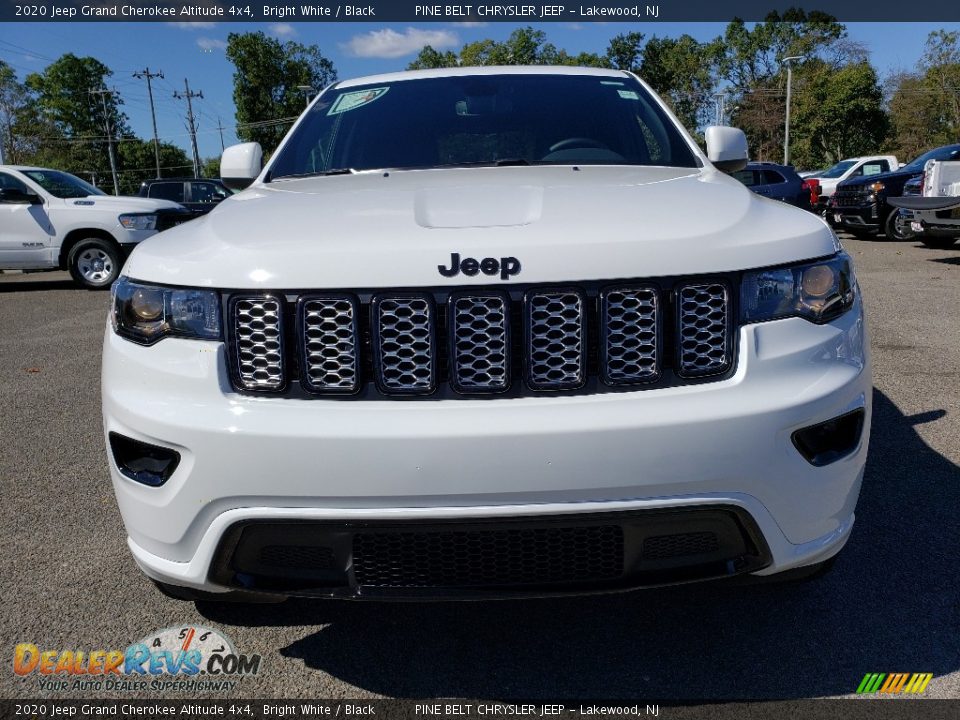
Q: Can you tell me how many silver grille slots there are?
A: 7